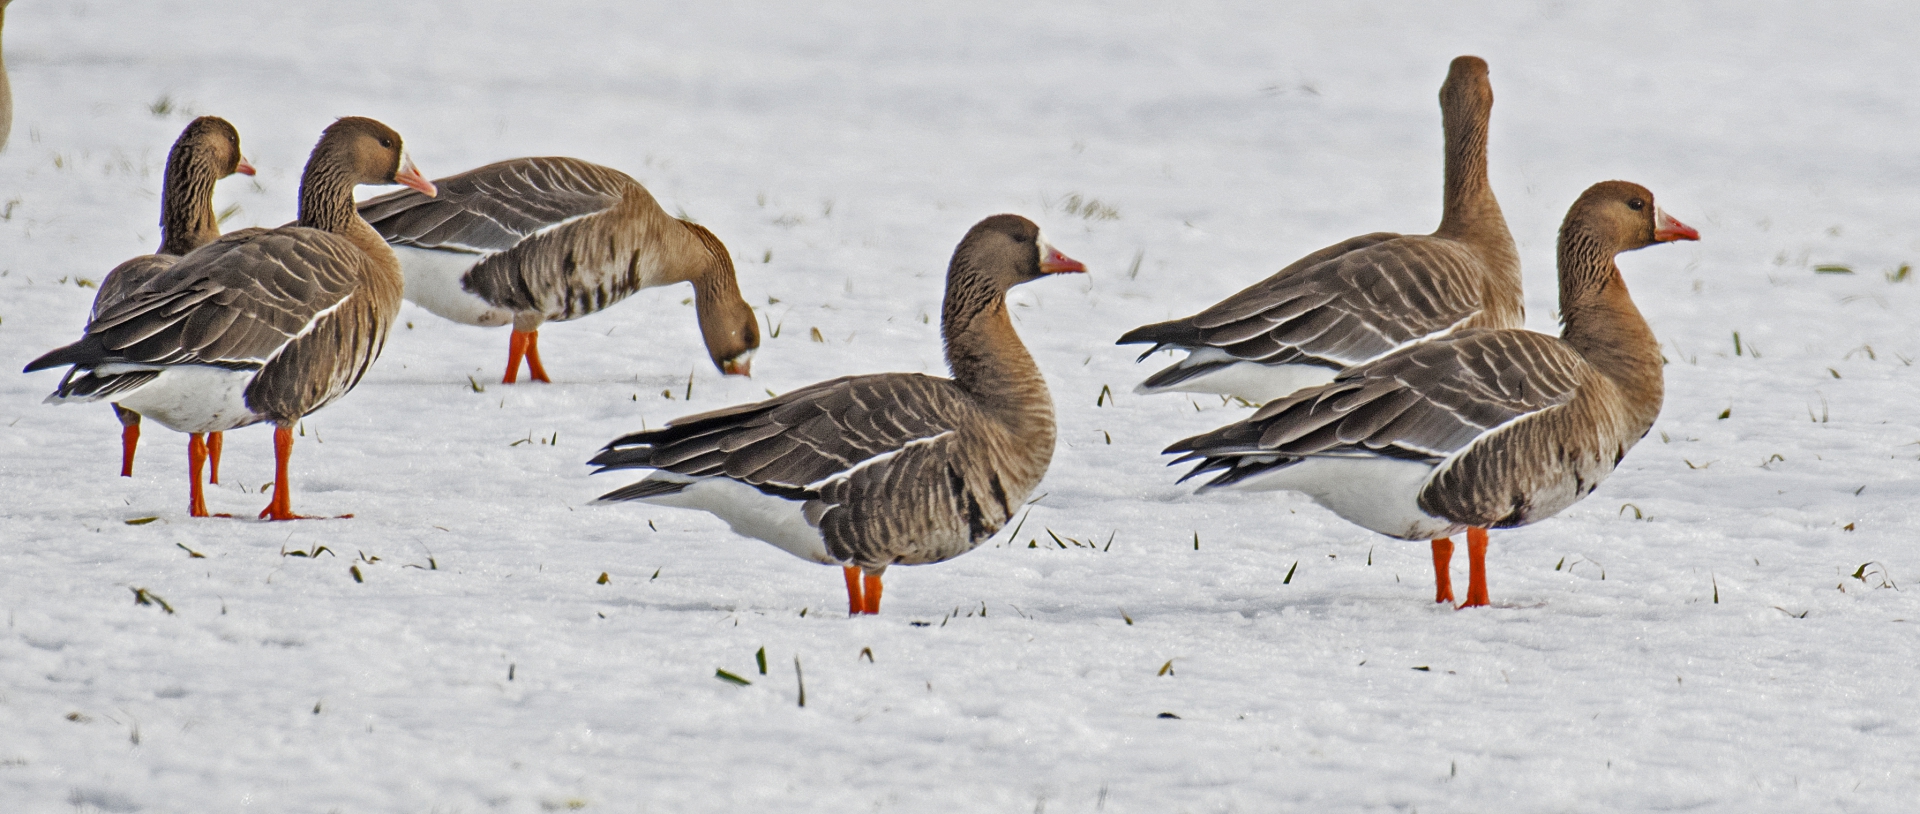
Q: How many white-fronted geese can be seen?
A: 6